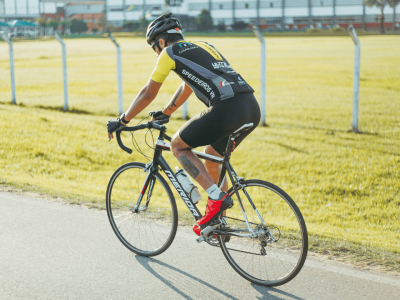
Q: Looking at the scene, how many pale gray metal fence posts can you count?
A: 6